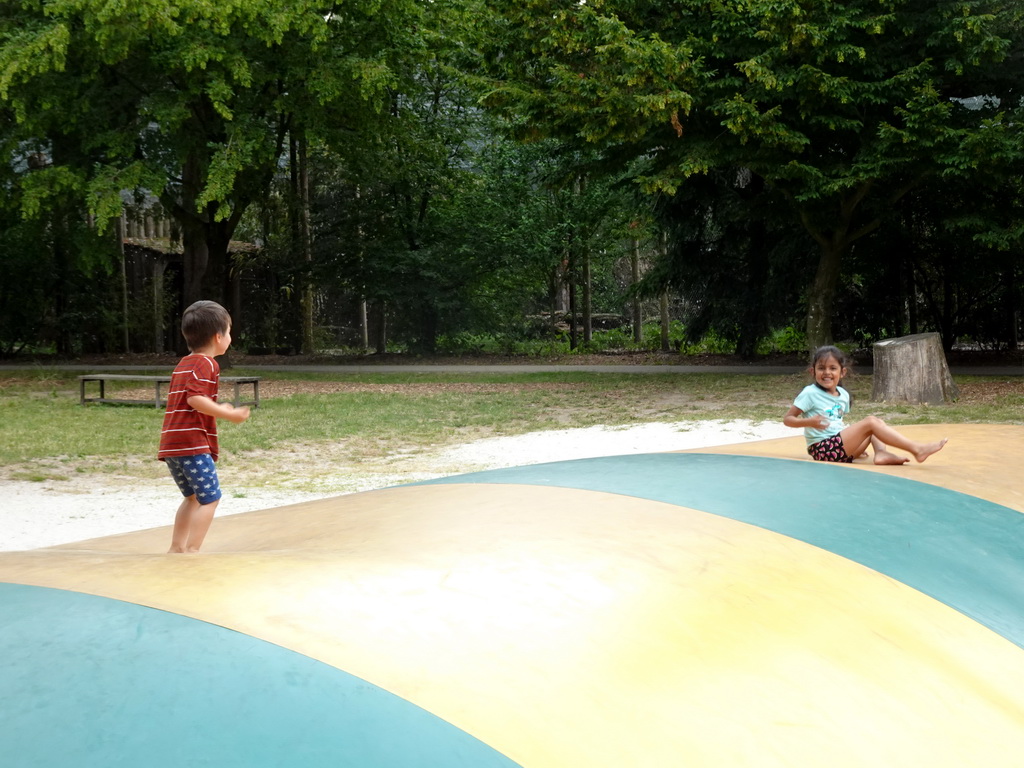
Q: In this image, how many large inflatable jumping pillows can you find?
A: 1